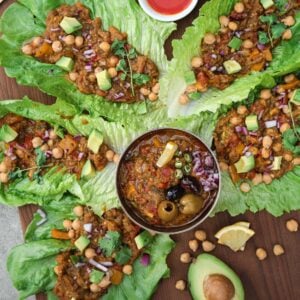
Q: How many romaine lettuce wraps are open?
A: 5